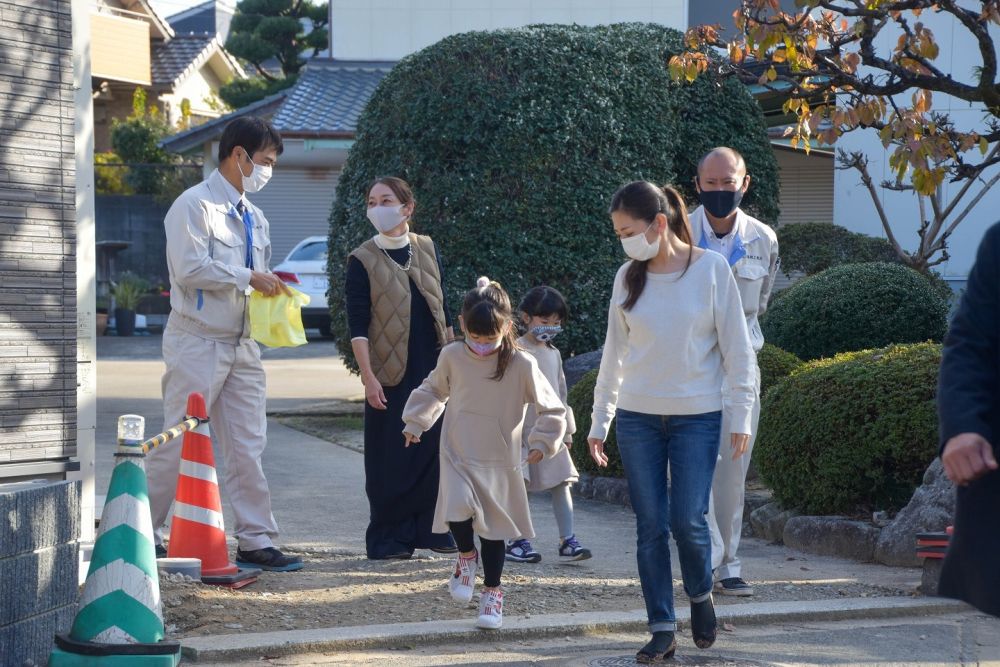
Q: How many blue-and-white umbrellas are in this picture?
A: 0